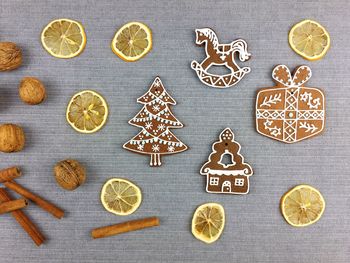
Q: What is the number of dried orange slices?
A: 7